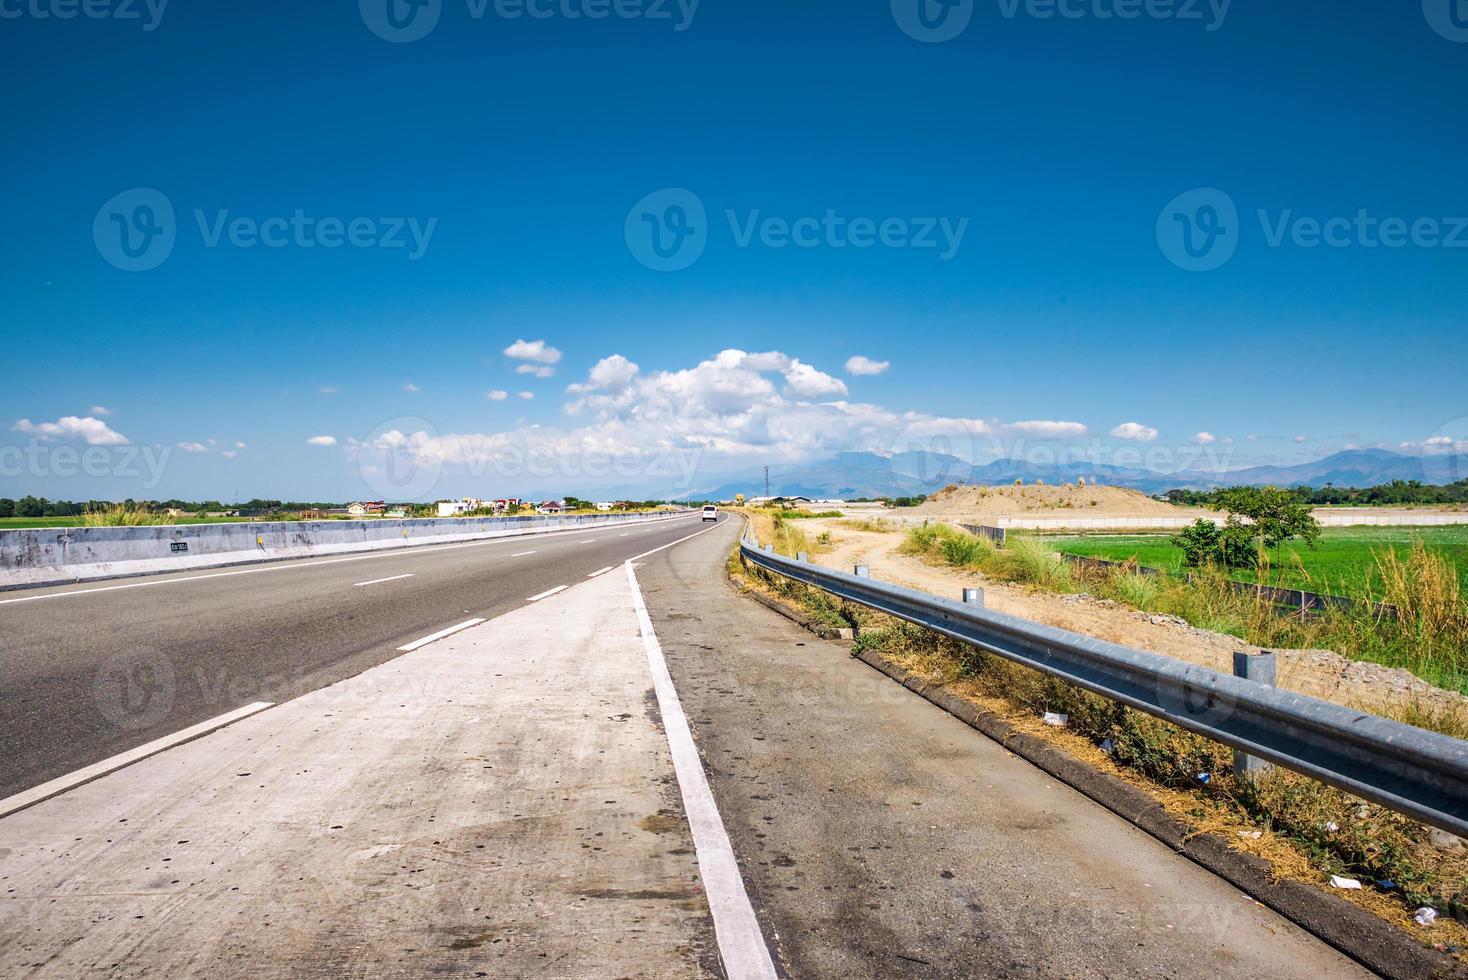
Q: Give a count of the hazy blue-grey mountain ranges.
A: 1